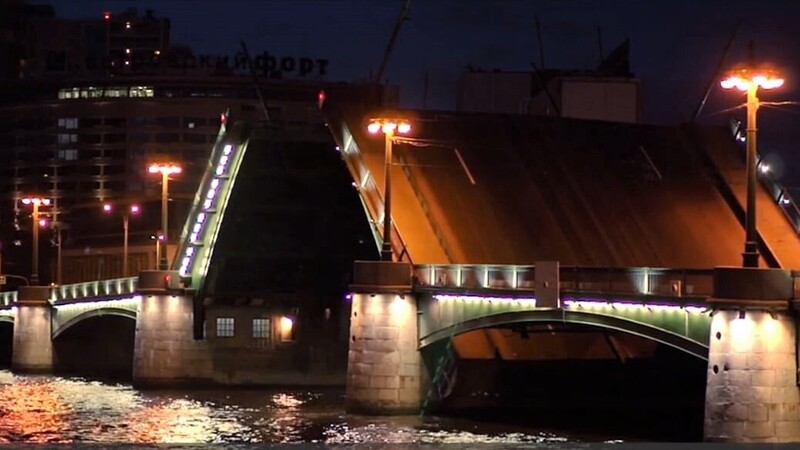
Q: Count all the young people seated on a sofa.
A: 0